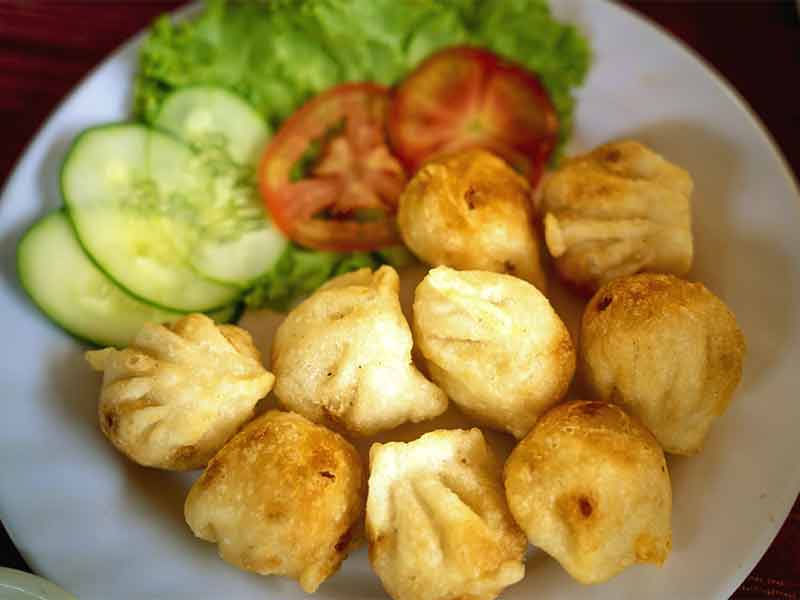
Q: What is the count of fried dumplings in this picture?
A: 9